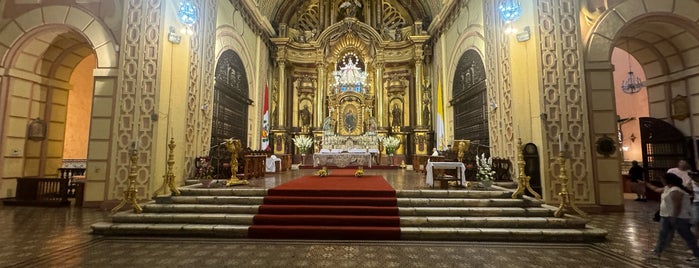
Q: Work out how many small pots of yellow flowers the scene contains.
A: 2